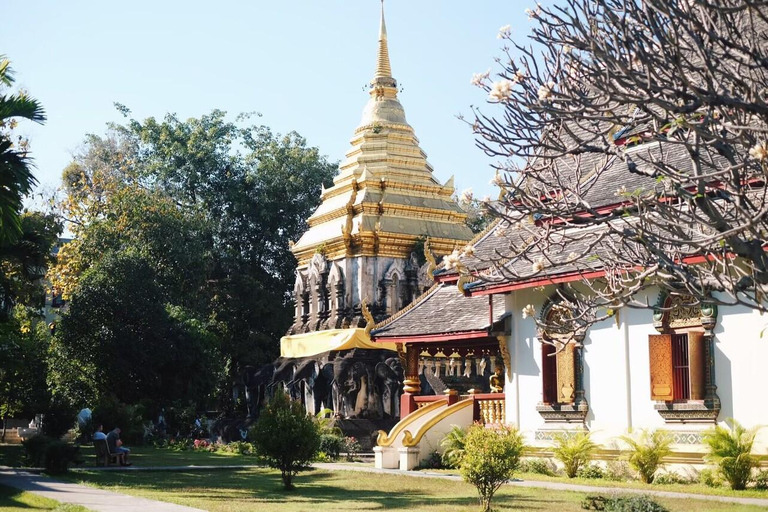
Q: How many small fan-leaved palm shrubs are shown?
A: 4